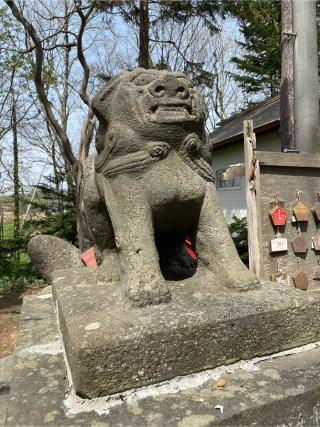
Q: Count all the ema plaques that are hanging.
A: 9